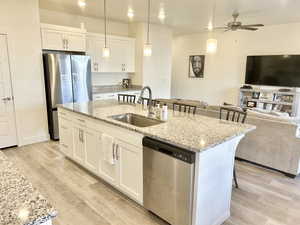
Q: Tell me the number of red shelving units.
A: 0